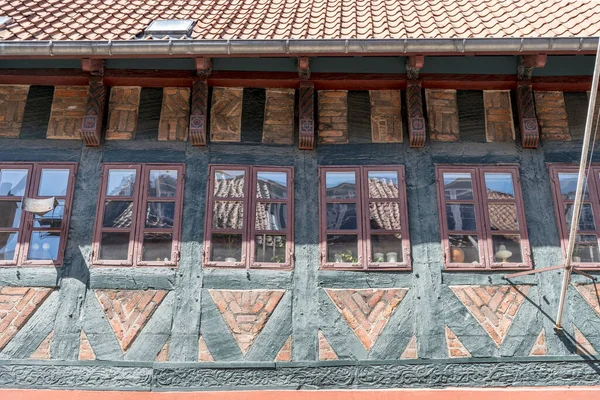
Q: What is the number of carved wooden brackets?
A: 5